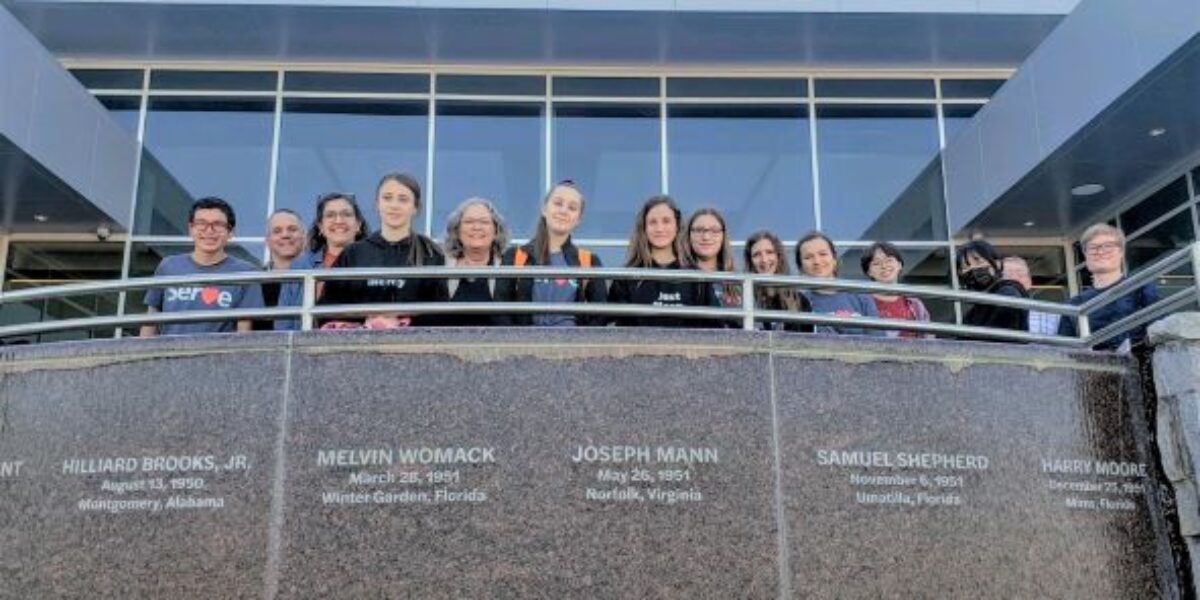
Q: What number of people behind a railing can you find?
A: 14